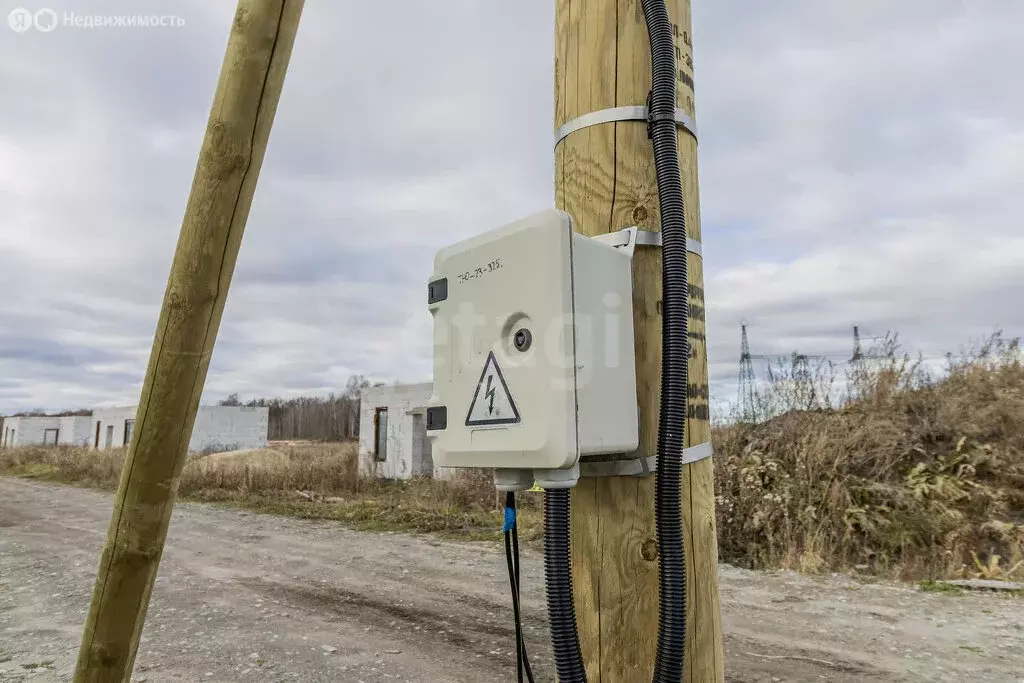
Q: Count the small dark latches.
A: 2